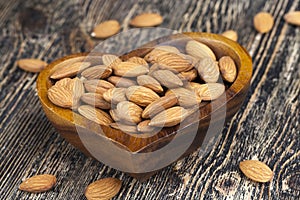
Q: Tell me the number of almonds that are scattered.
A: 9